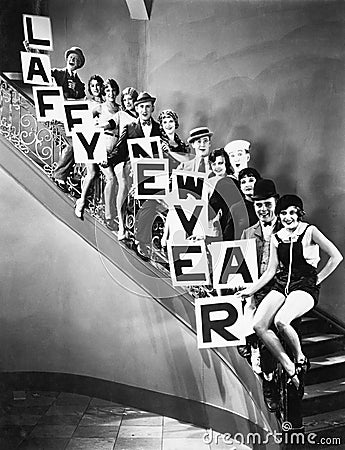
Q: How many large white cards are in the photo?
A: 12